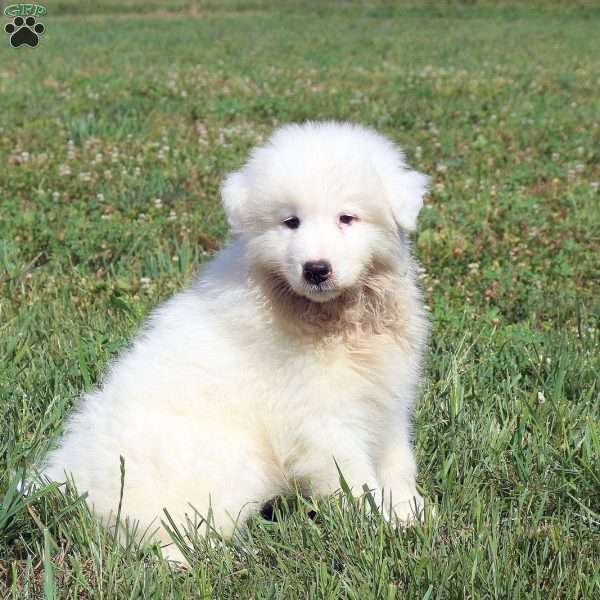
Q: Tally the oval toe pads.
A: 4